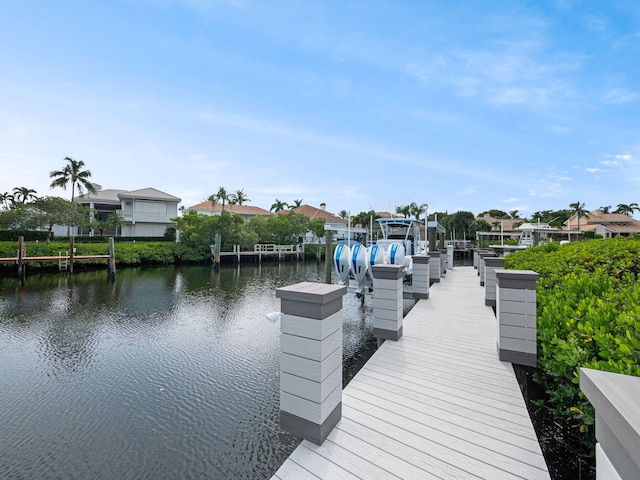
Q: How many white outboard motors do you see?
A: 4